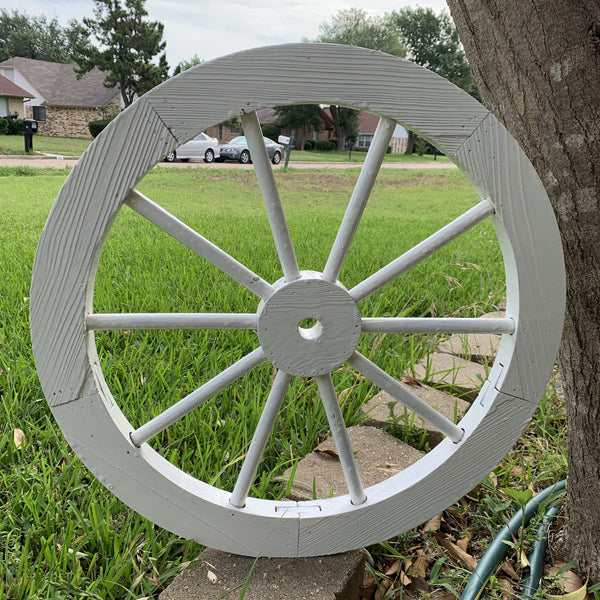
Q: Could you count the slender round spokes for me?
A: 10